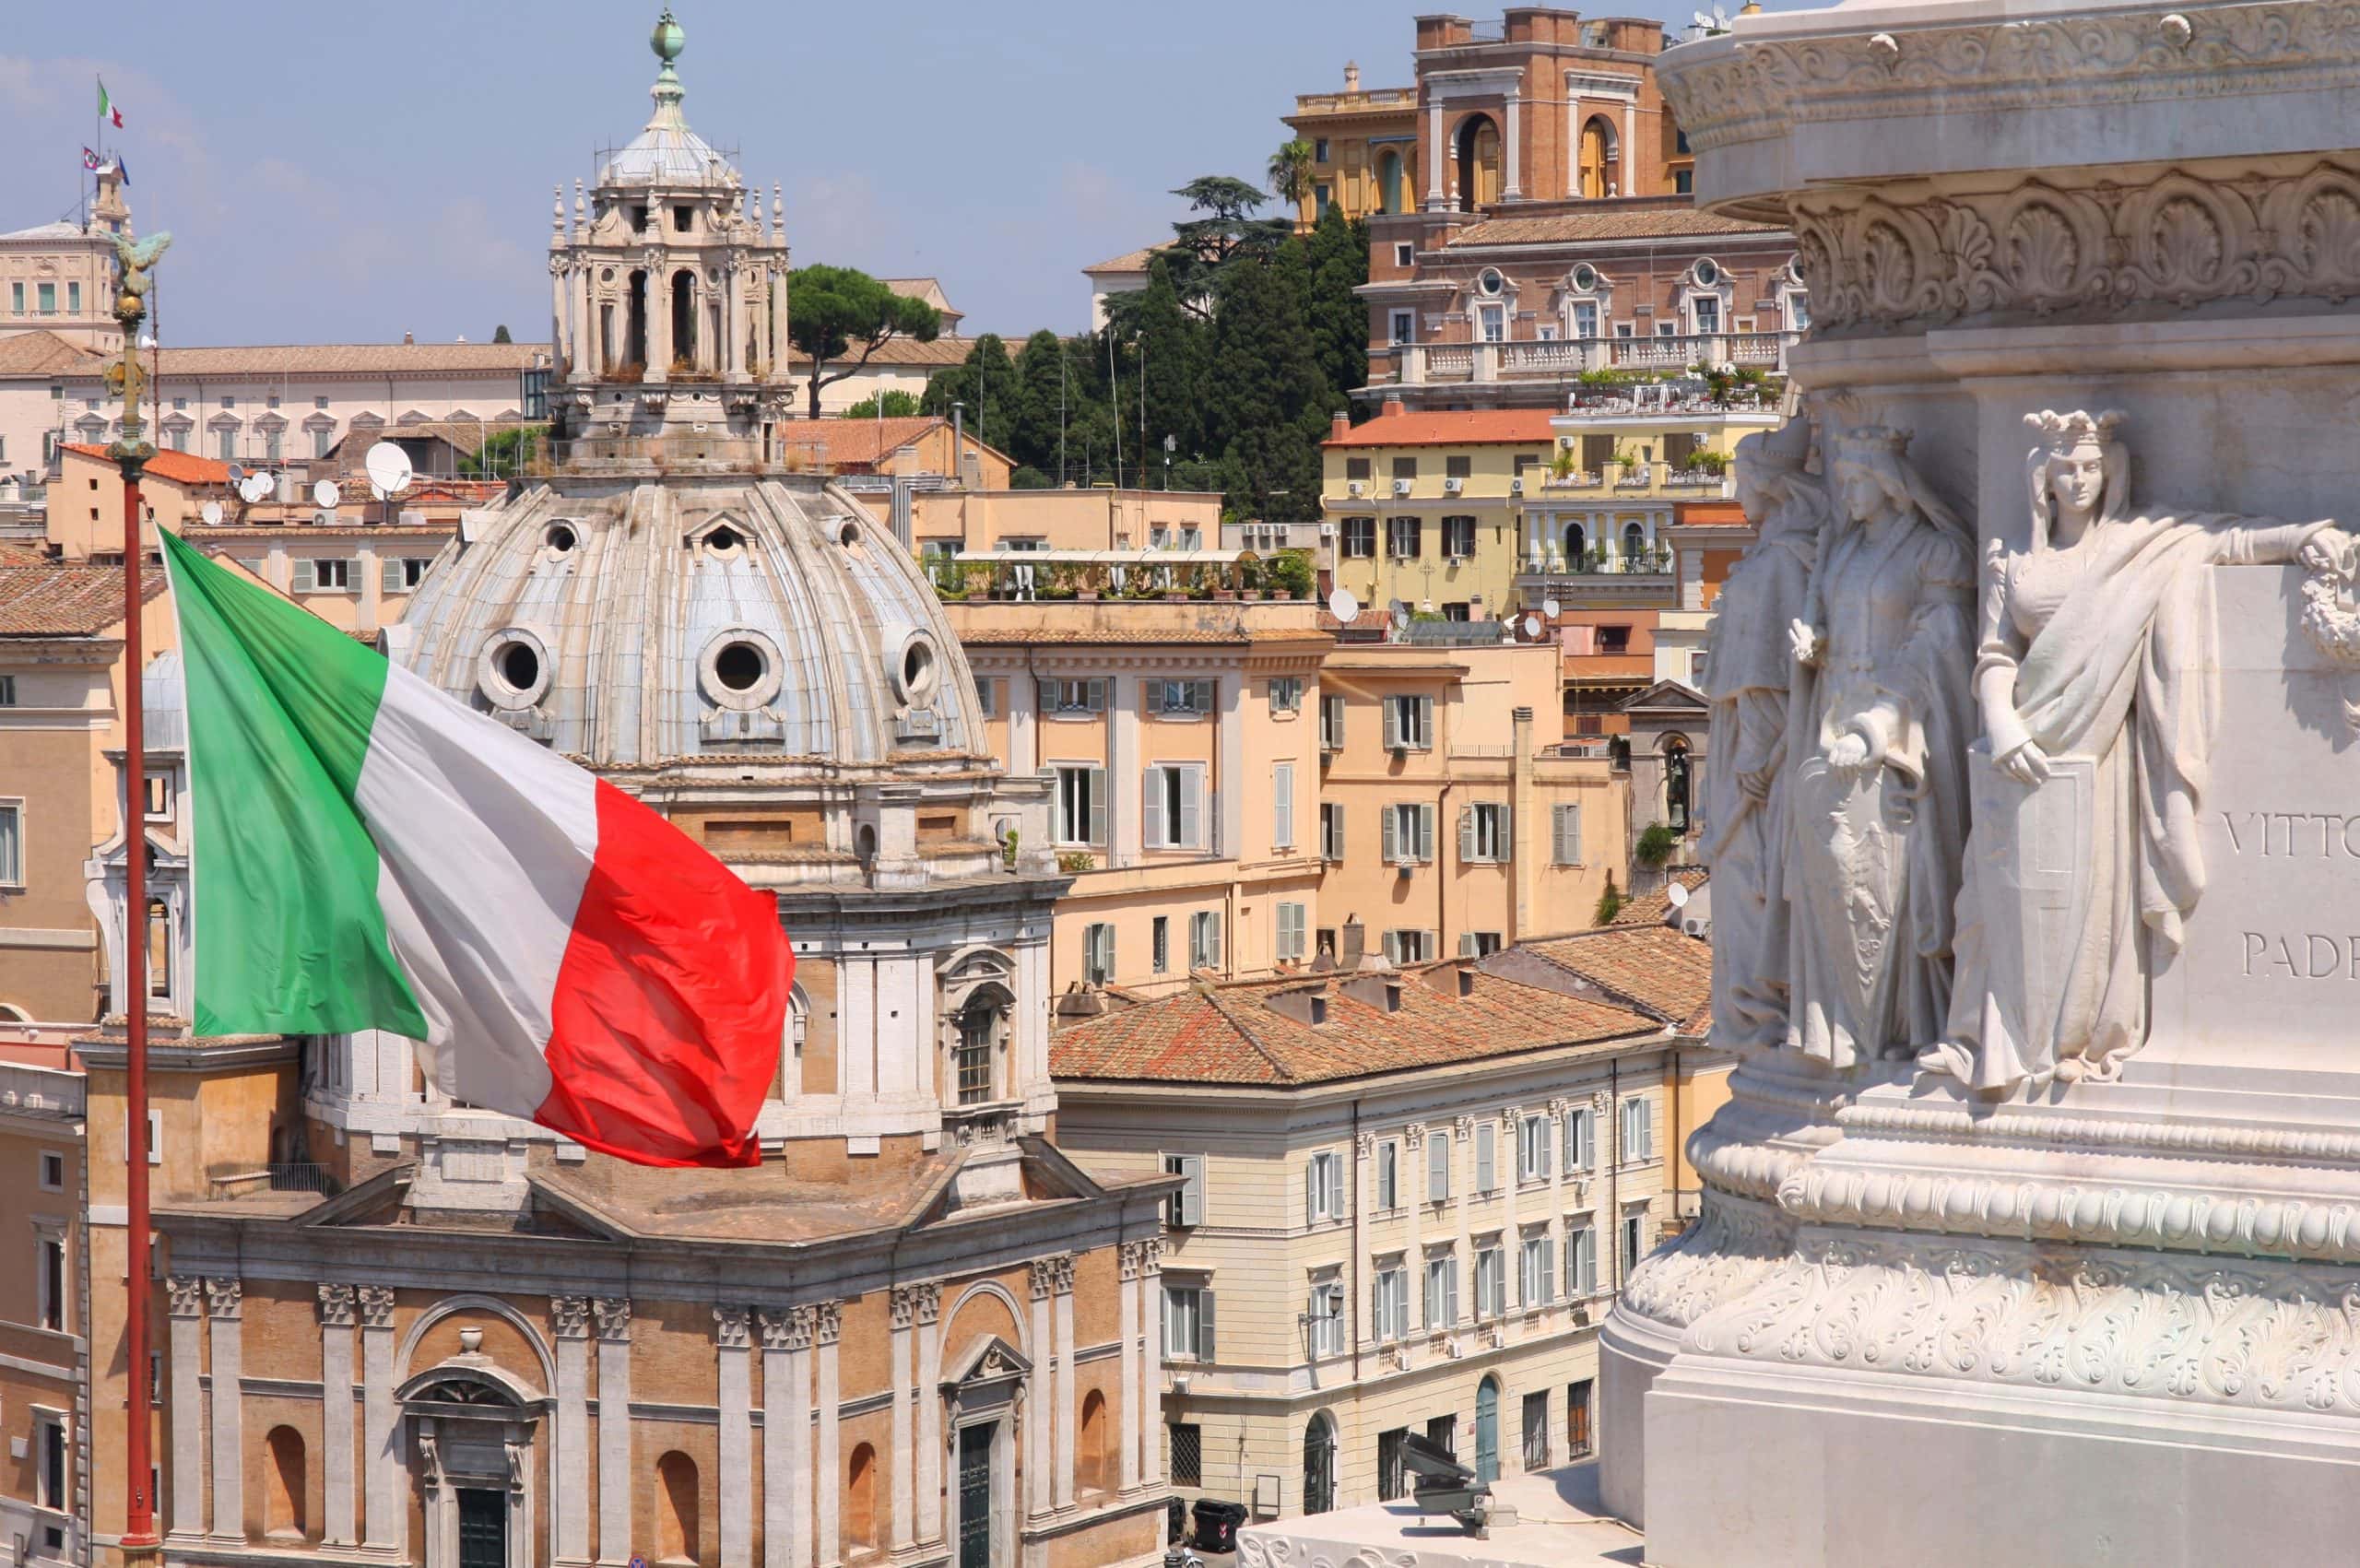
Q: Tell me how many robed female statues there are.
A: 3